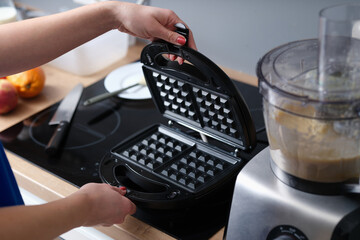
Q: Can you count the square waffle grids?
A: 4